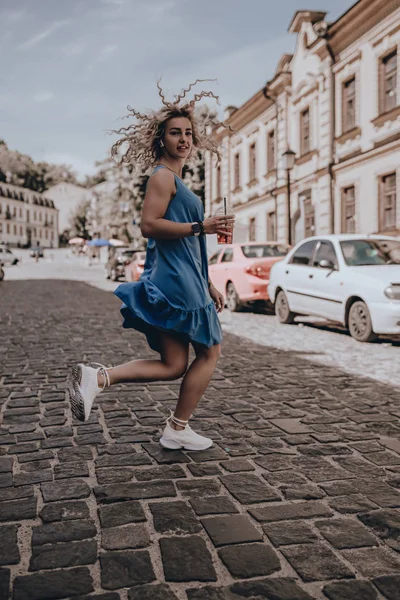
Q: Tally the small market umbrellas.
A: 3